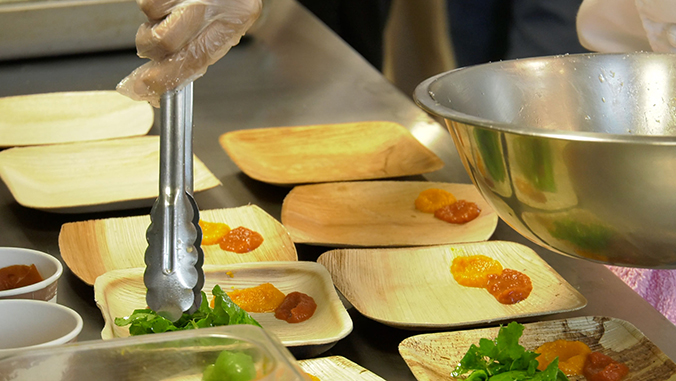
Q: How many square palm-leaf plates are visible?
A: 9